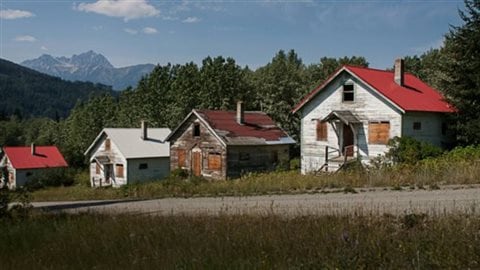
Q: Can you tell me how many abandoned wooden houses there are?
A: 4